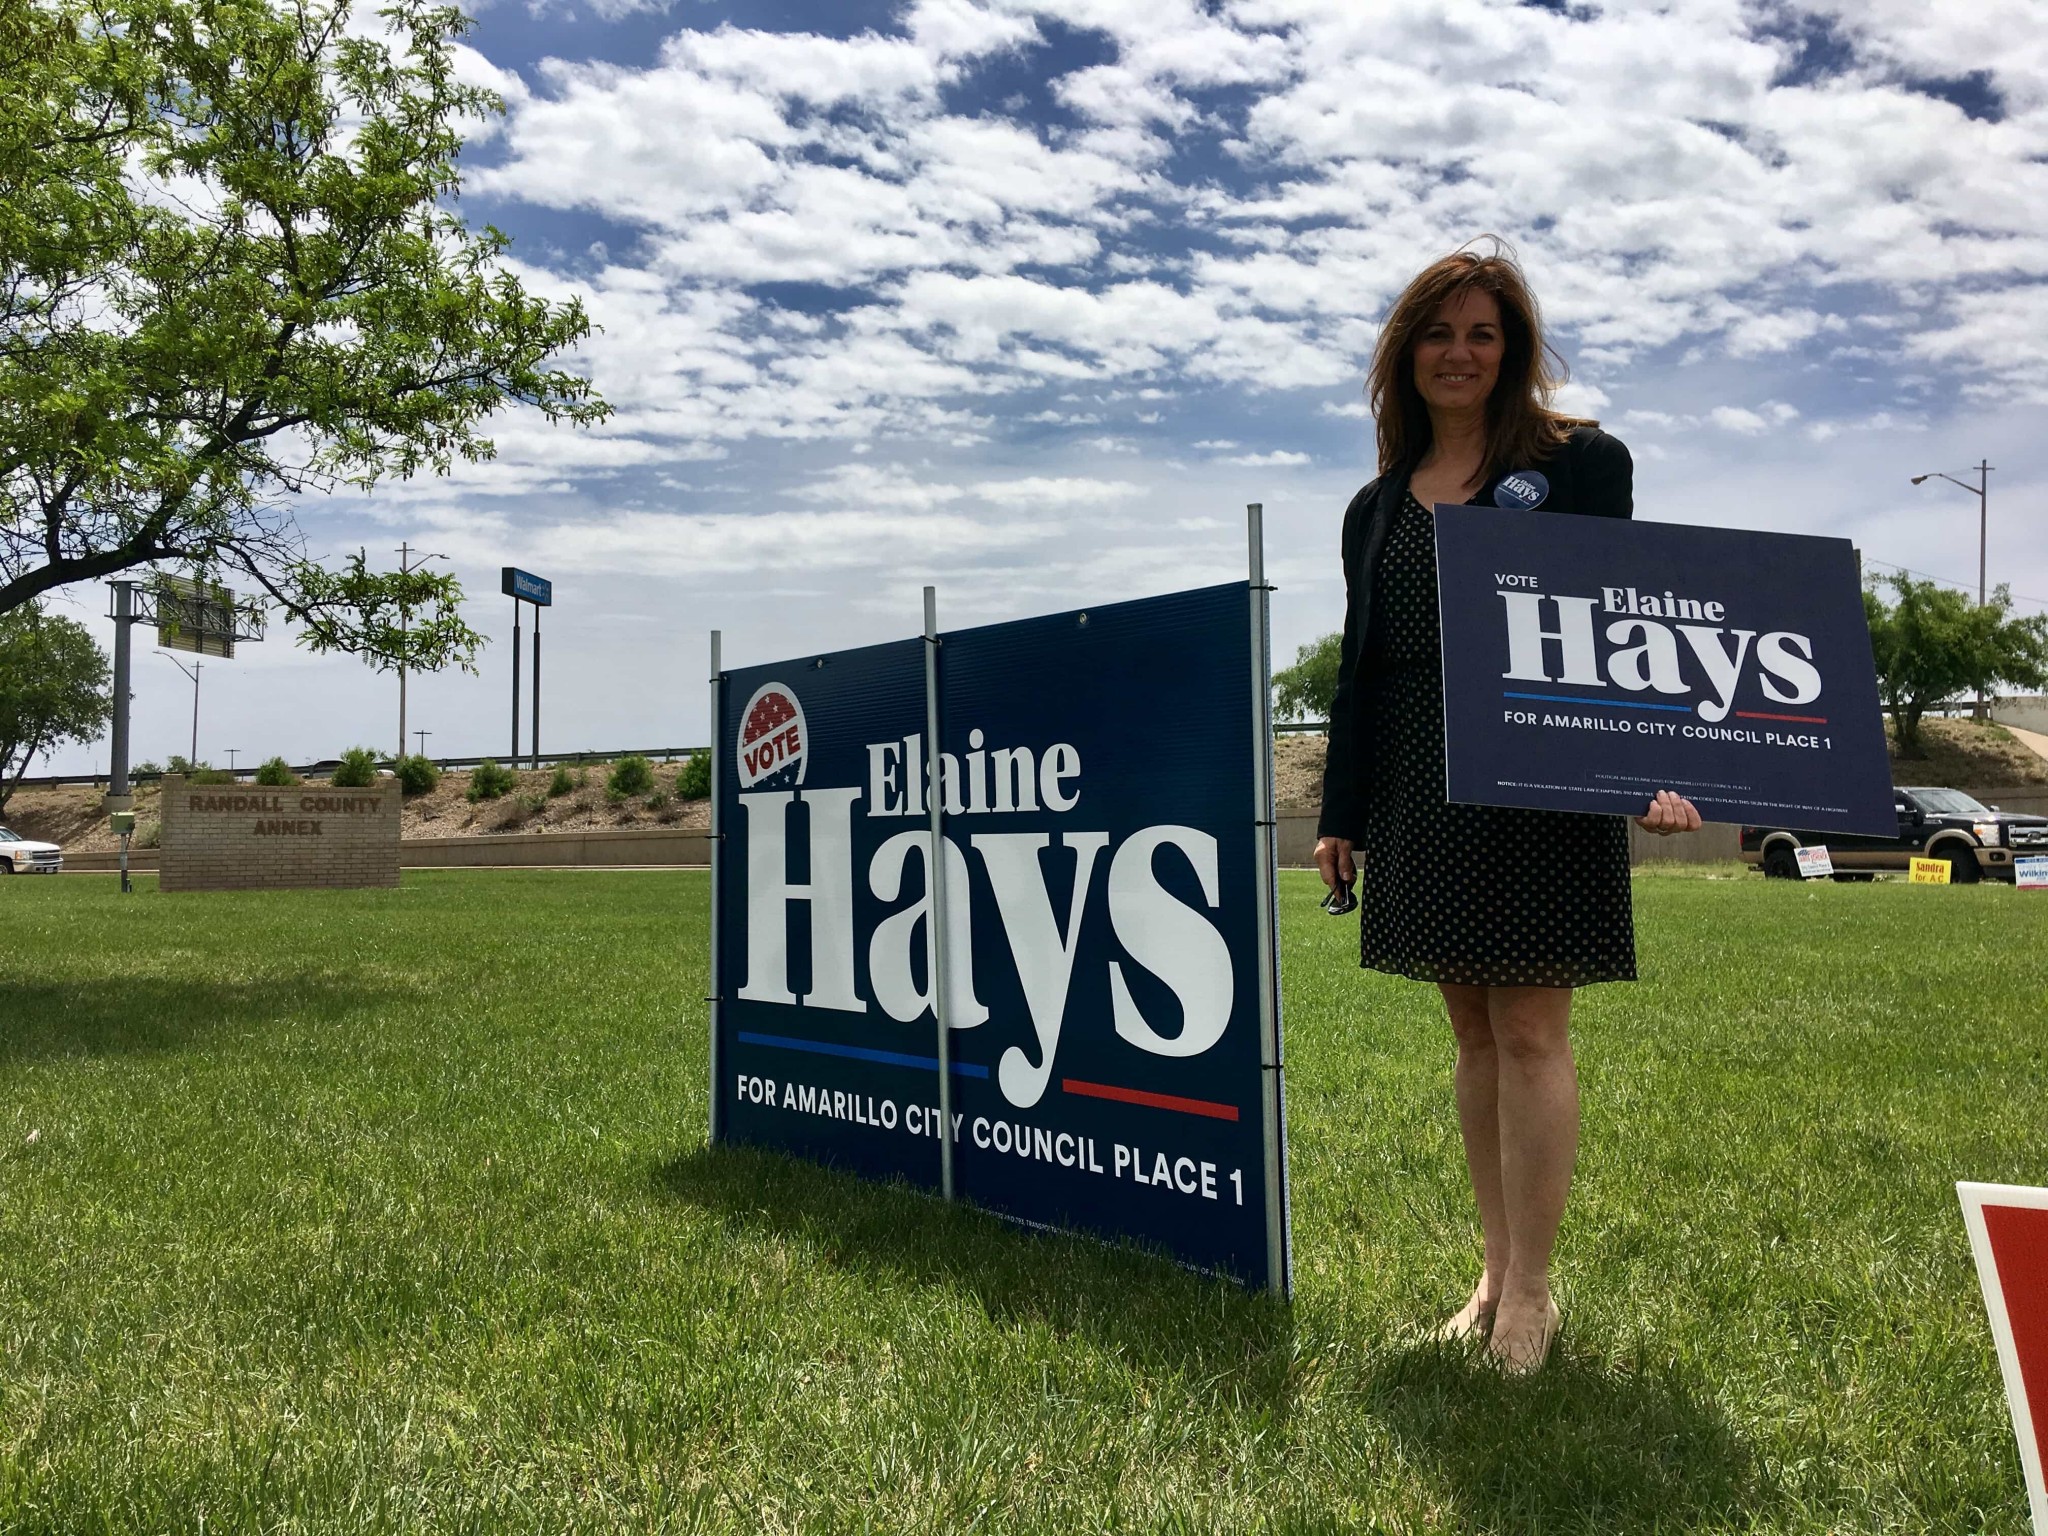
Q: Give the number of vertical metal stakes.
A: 3